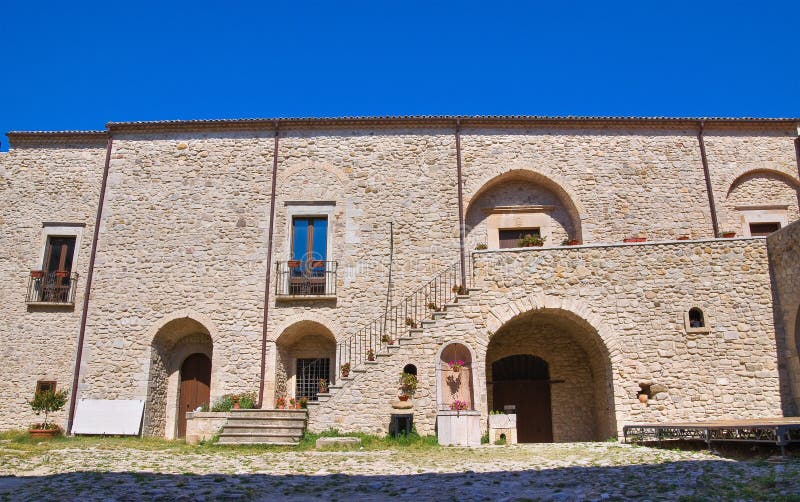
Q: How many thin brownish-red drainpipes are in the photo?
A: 4